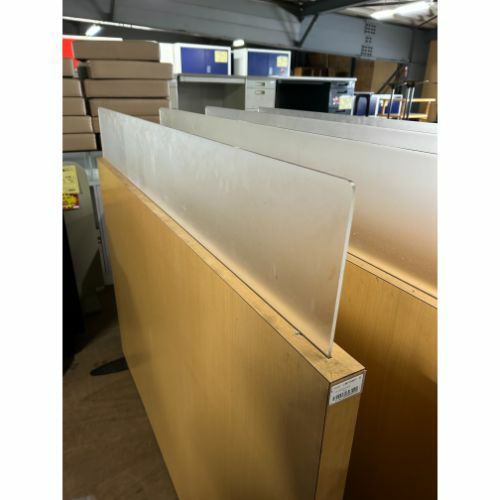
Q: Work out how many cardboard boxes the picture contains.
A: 10